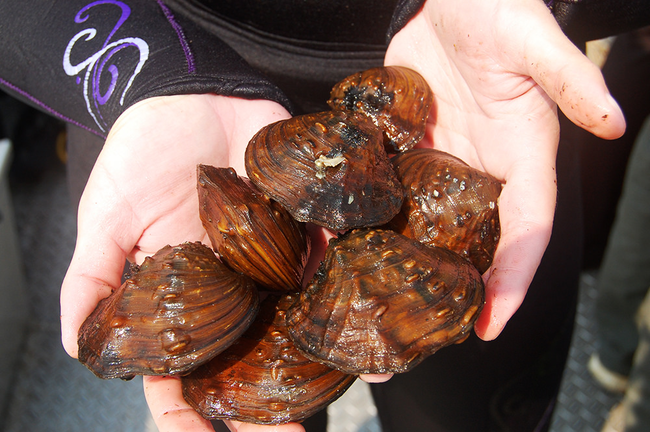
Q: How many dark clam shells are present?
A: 7